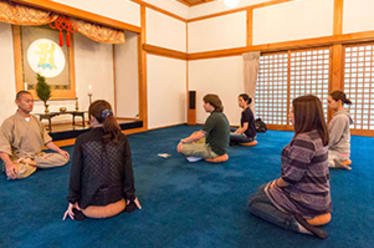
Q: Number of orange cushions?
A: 5